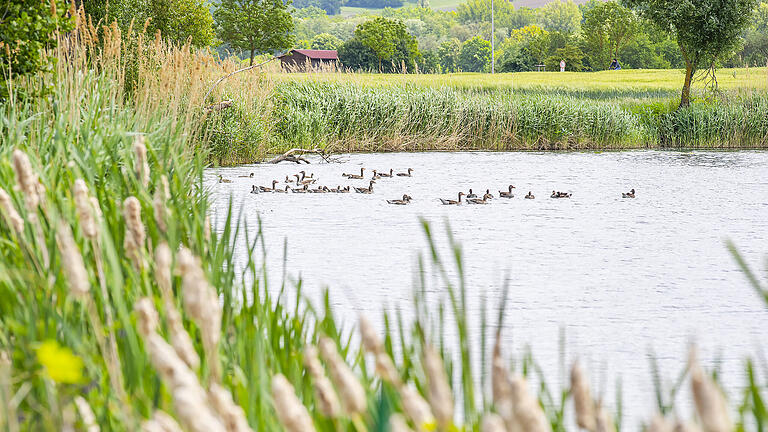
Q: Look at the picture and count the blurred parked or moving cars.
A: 0